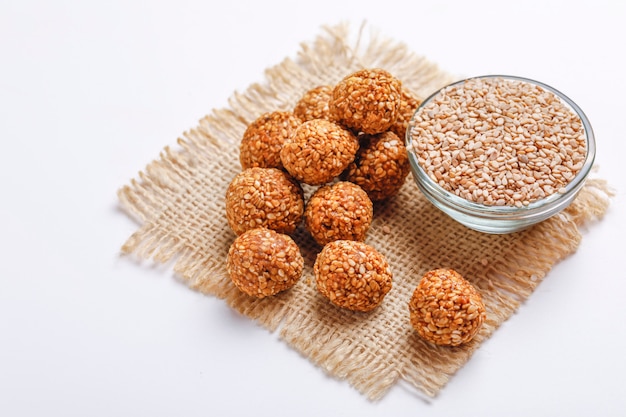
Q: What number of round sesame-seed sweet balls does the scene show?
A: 11